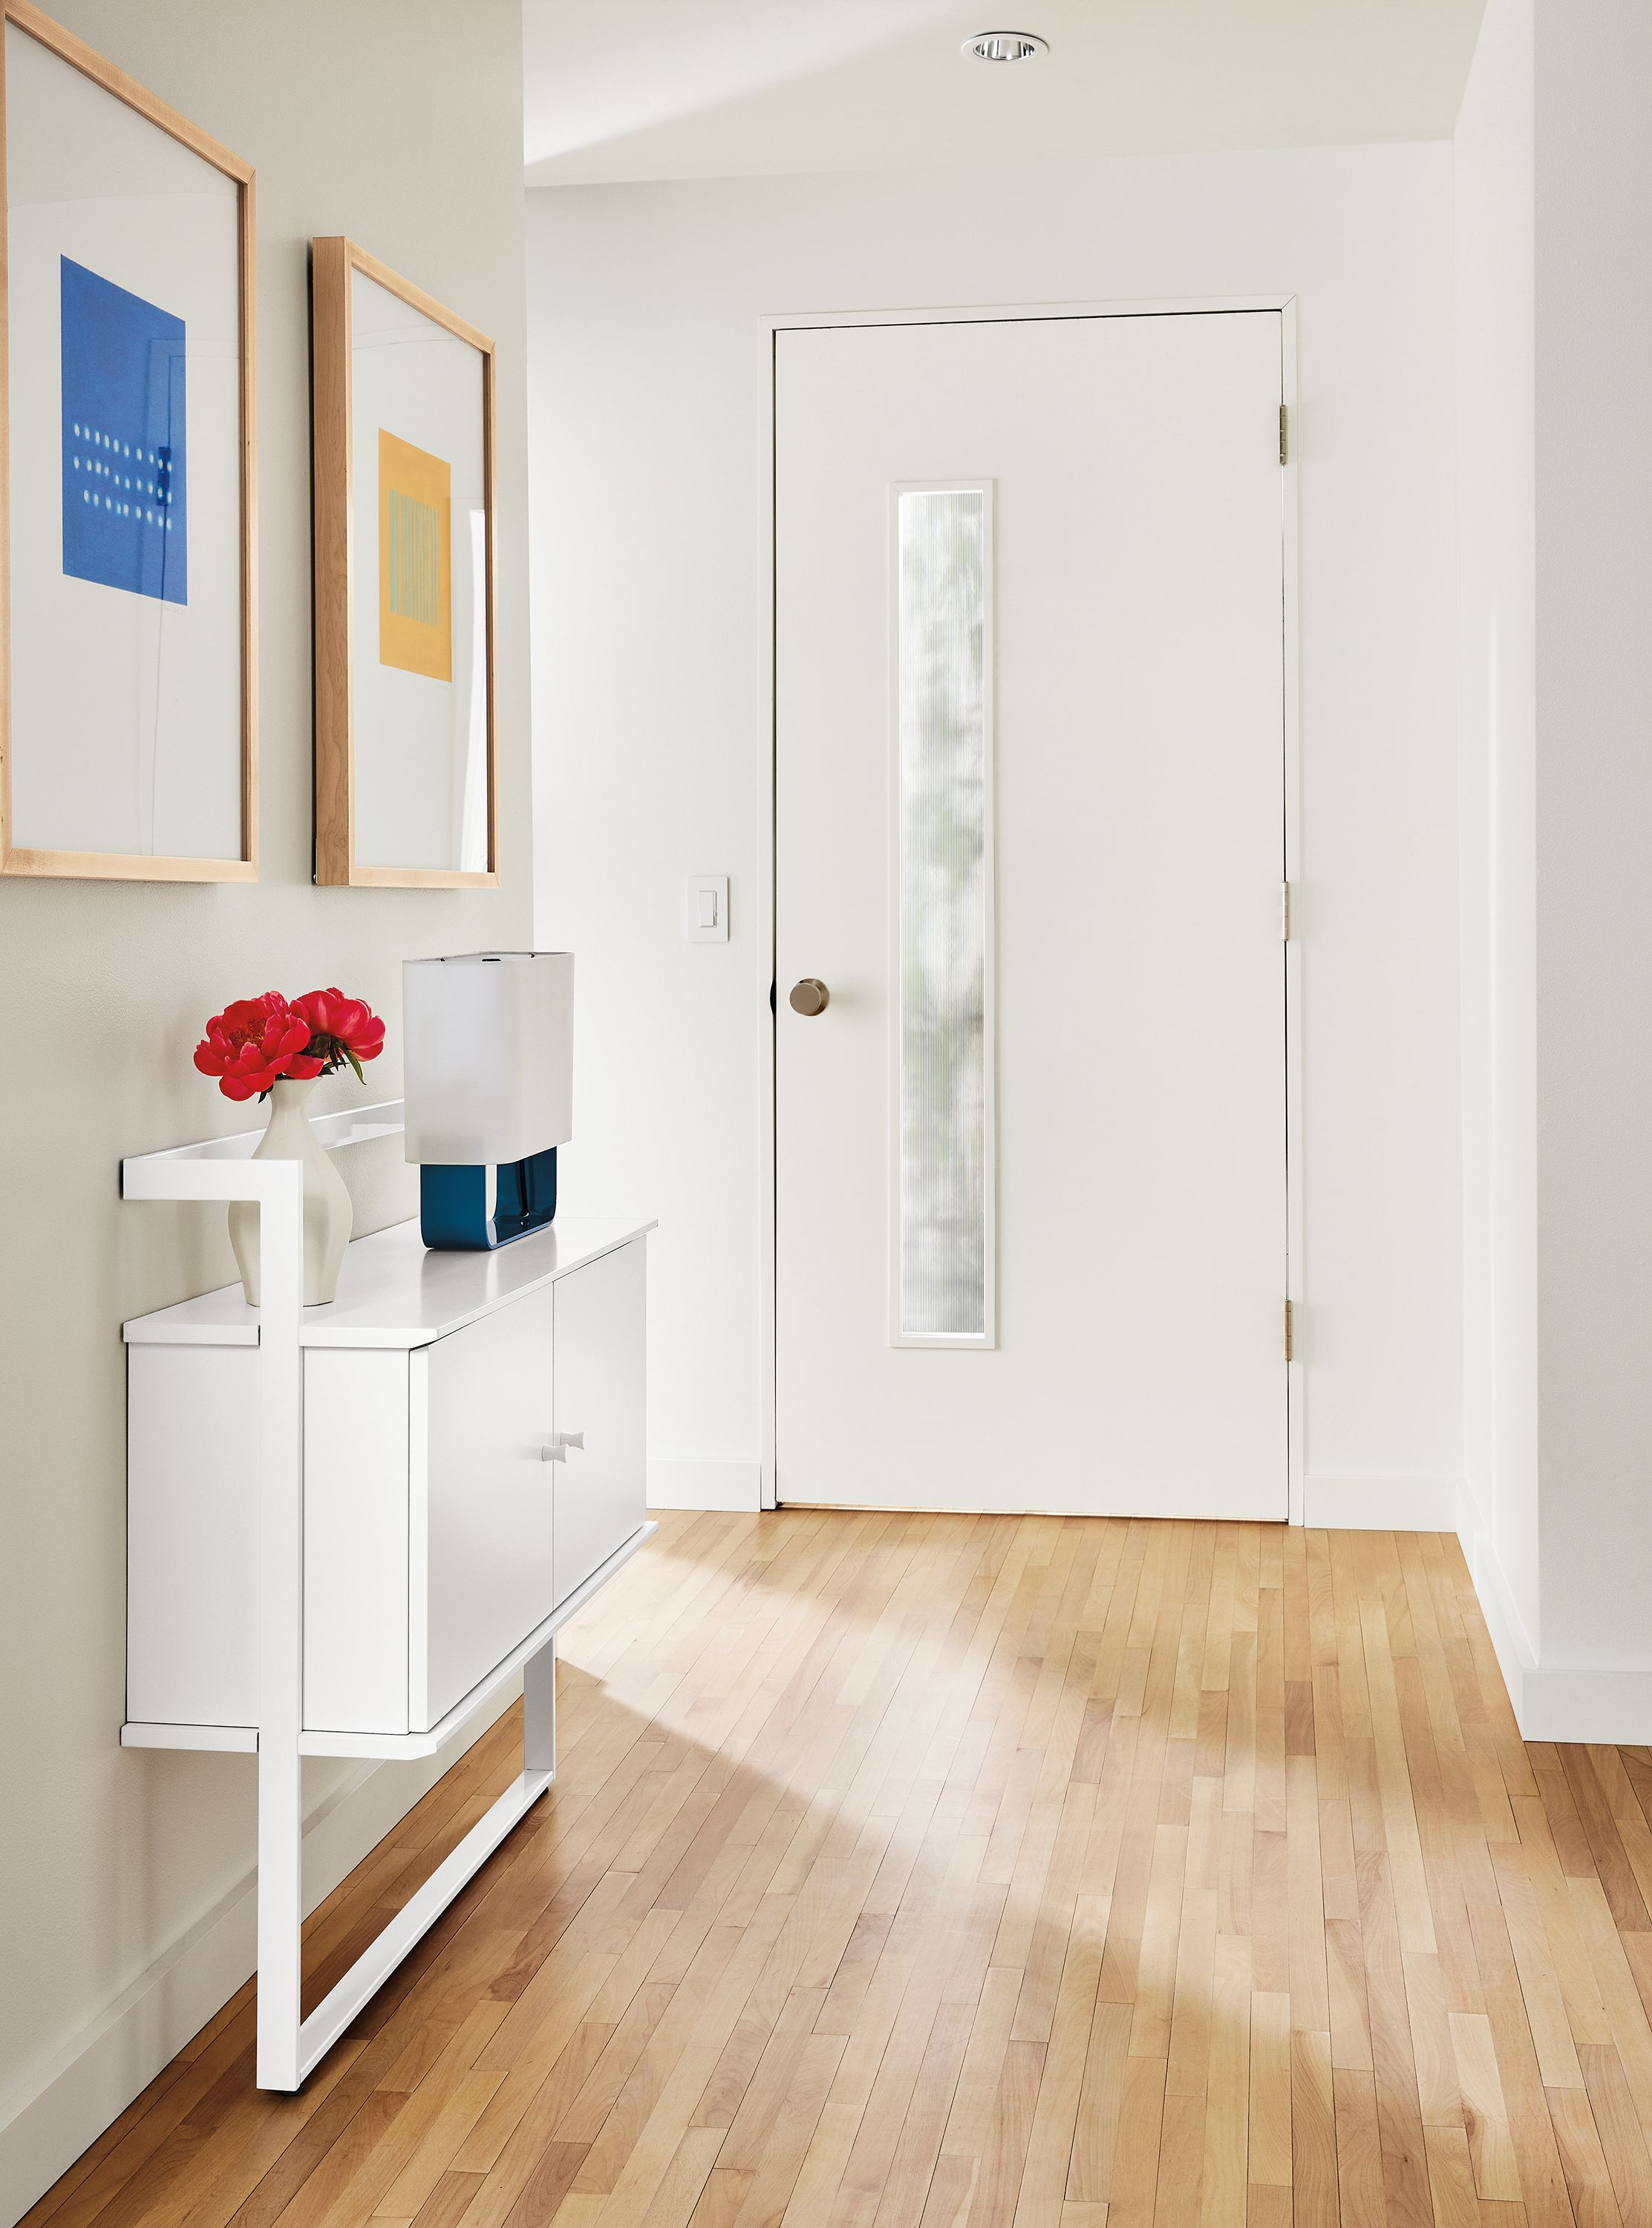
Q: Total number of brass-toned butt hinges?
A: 3